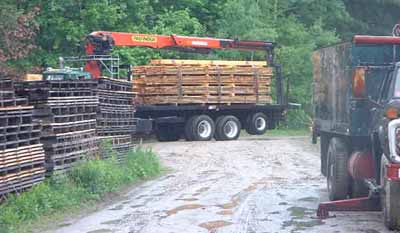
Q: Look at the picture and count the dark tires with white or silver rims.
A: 3